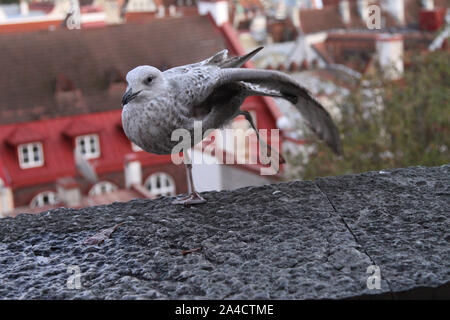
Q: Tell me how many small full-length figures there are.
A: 0